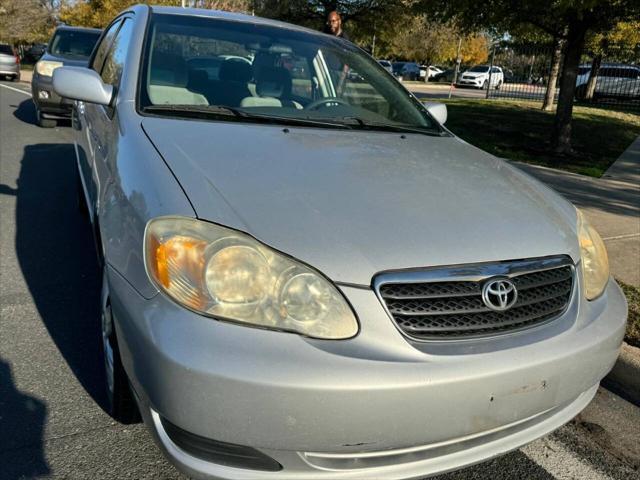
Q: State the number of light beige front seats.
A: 2